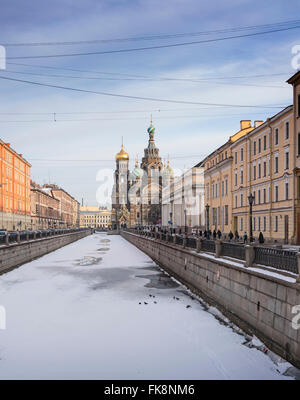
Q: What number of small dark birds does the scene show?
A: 8